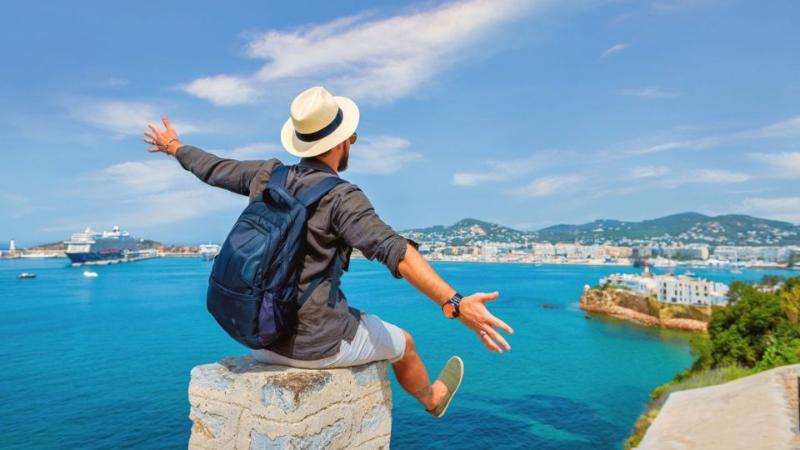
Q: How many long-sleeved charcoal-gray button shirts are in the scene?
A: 1